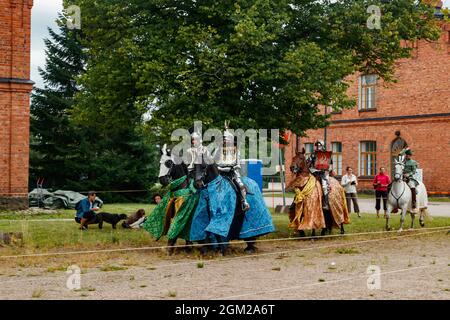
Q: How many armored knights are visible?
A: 3